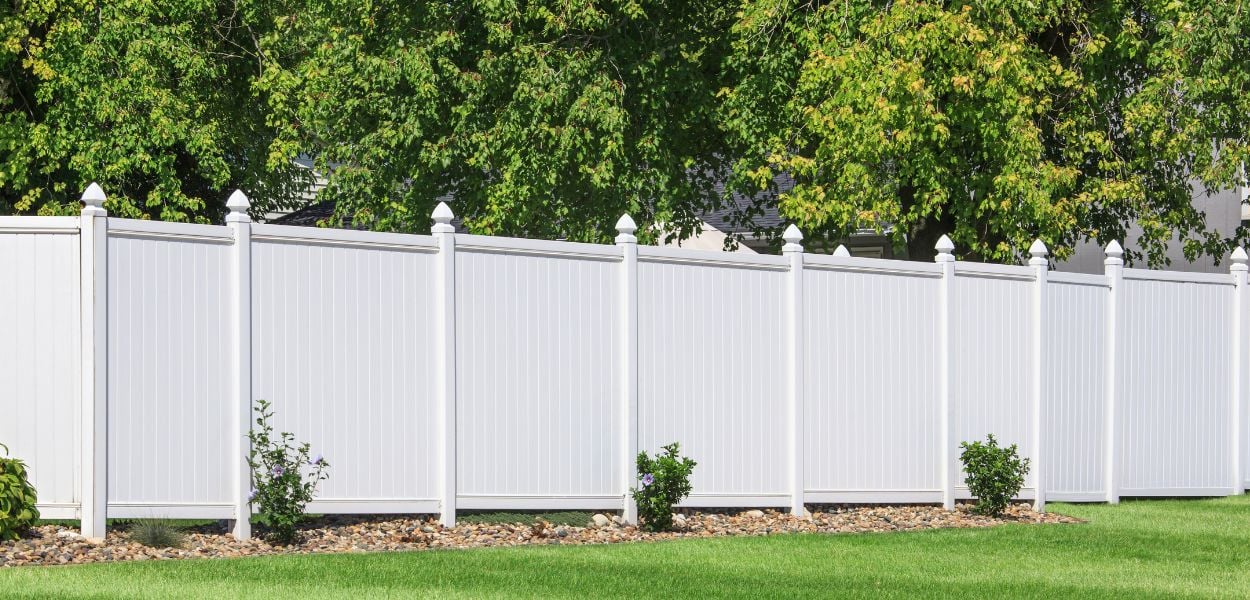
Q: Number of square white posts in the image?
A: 9